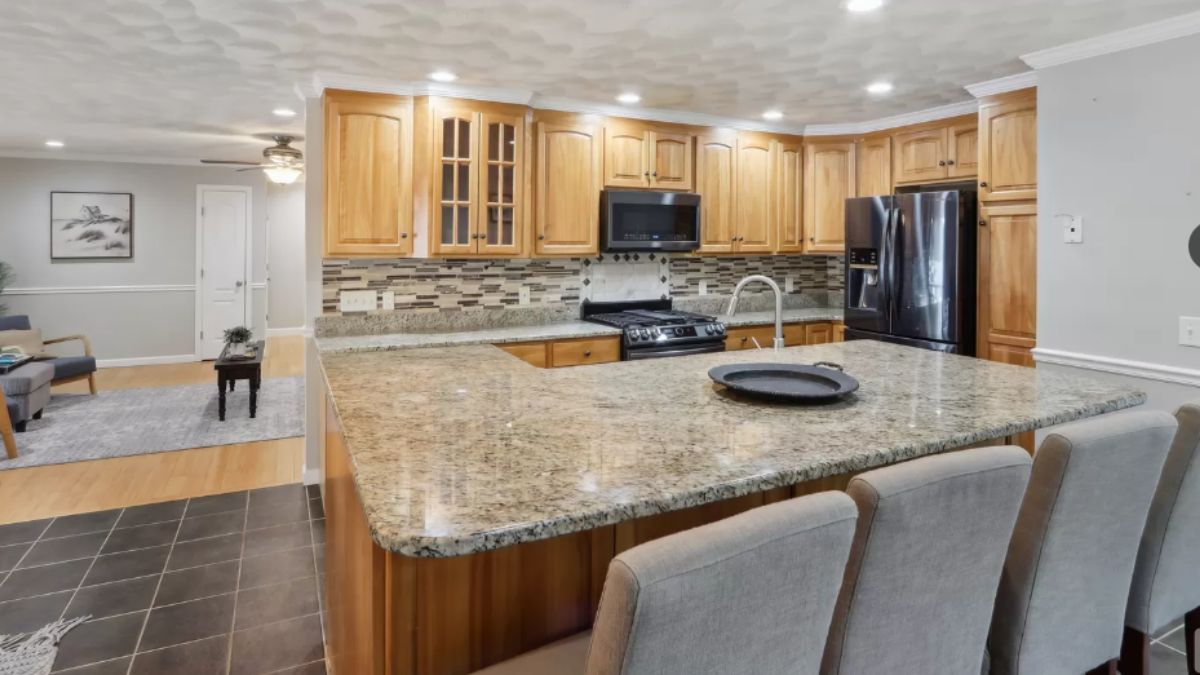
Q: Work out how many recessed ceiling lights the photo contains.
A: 7